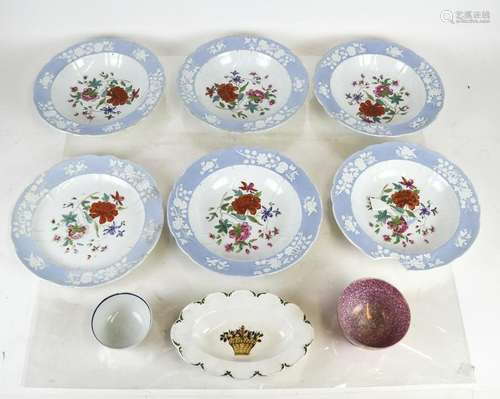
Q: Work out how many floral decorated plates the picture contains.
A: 6